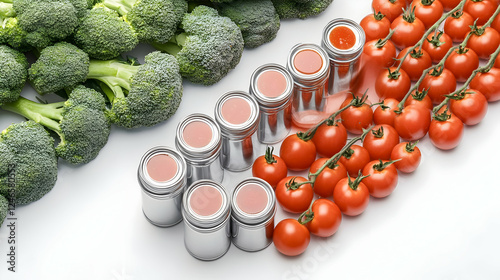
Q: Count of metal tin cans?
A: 8